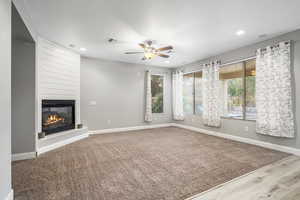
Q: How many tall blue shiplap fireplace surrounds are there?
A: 0